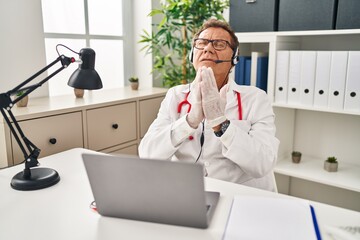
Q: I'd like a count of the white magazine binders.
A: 6